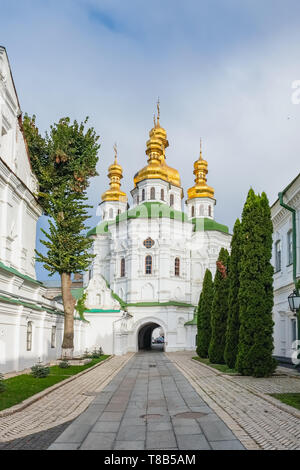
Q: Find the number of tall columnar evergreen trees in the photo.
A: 4